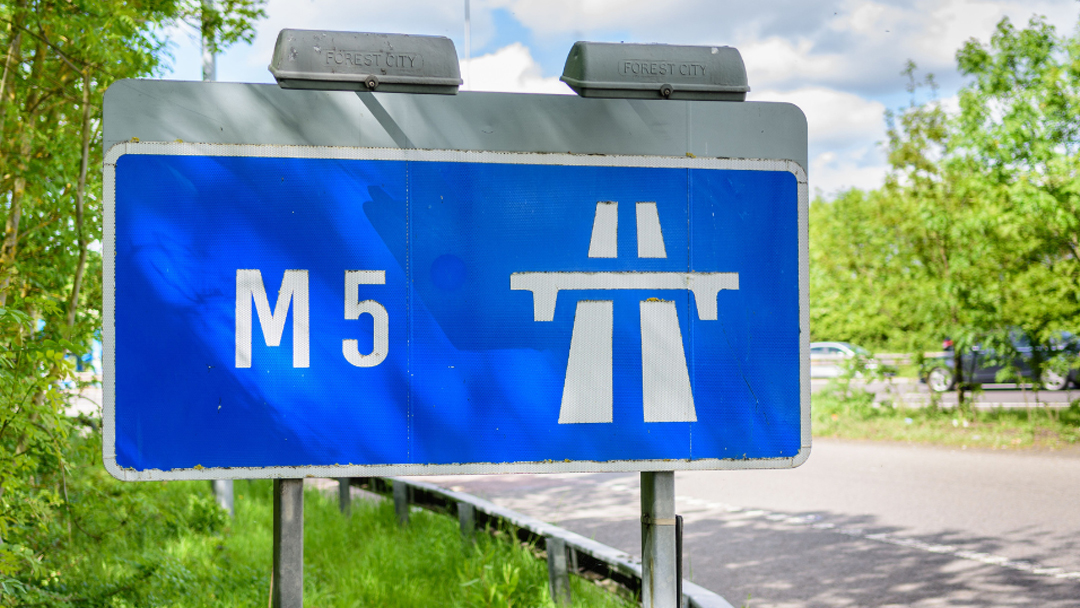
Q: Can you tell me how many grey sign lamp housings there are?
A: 2